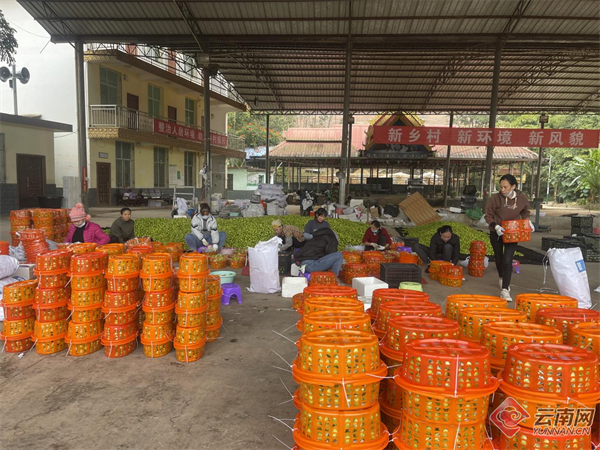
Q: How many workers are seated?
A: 8